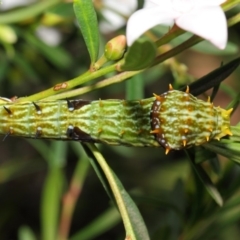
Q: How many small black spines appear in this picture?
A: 6